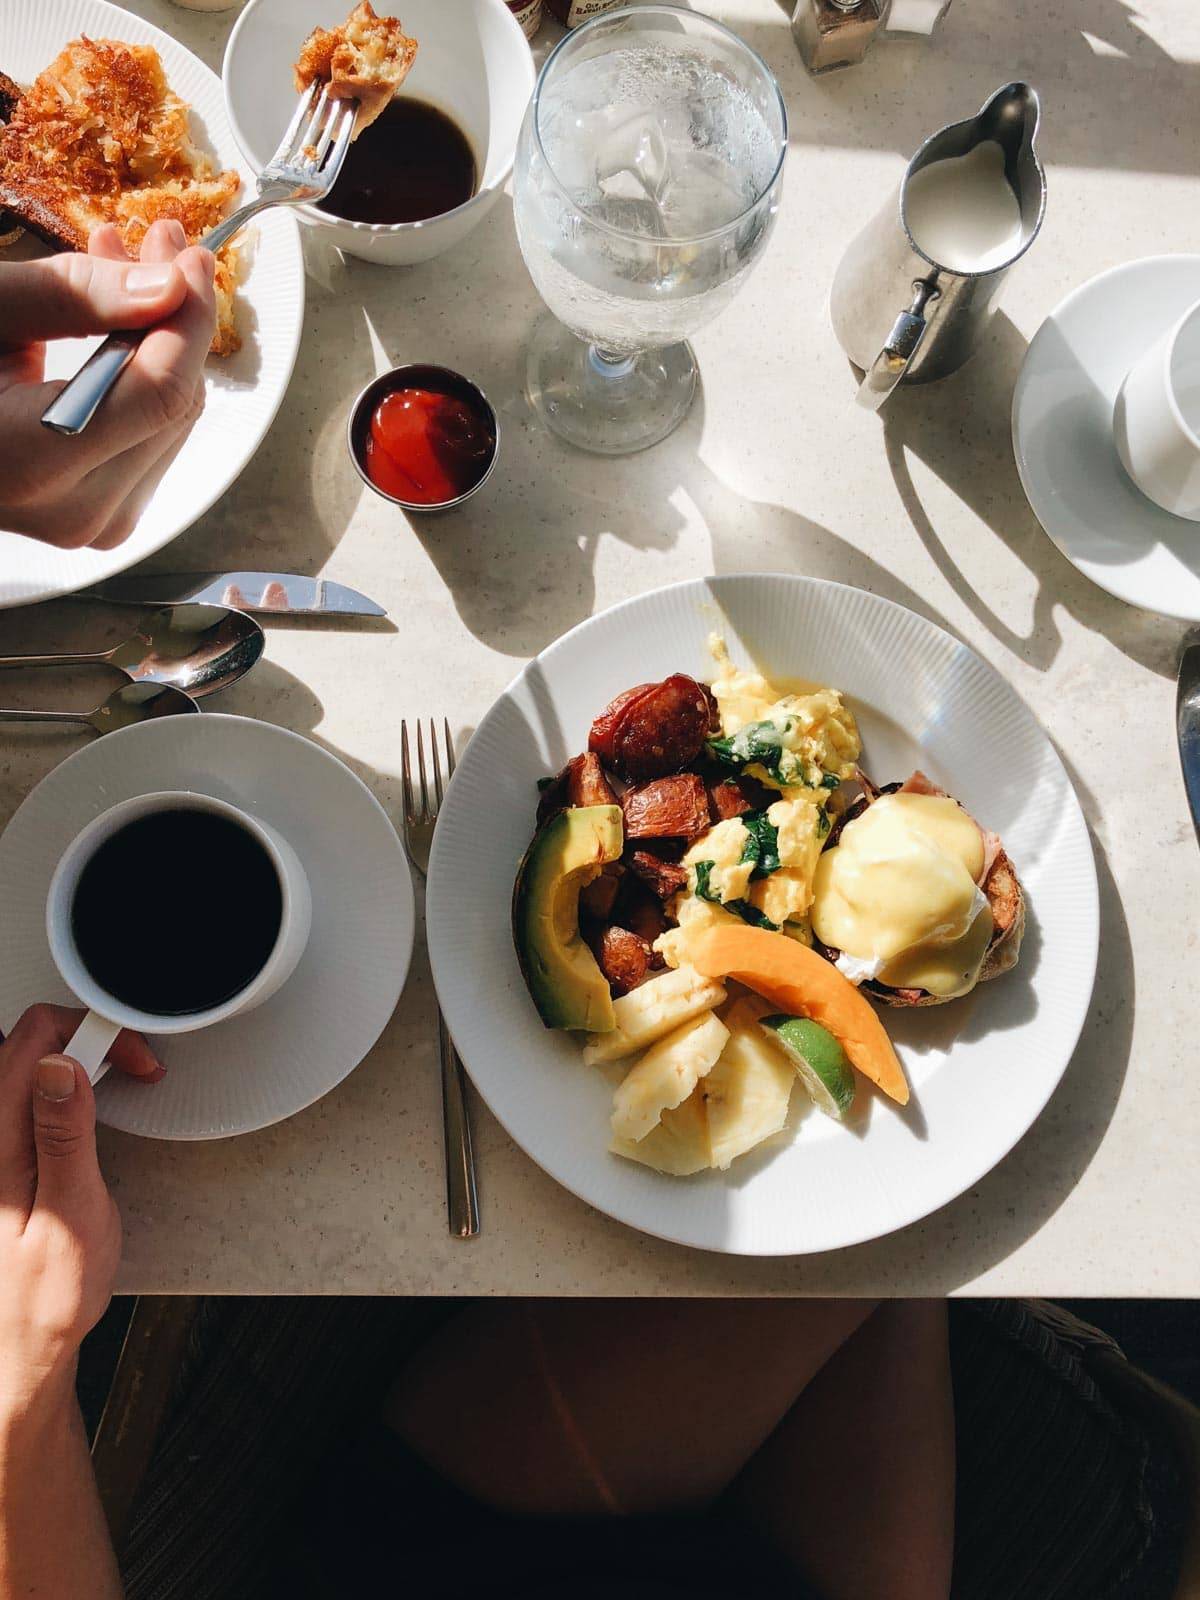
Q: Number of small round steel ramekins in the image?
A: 1